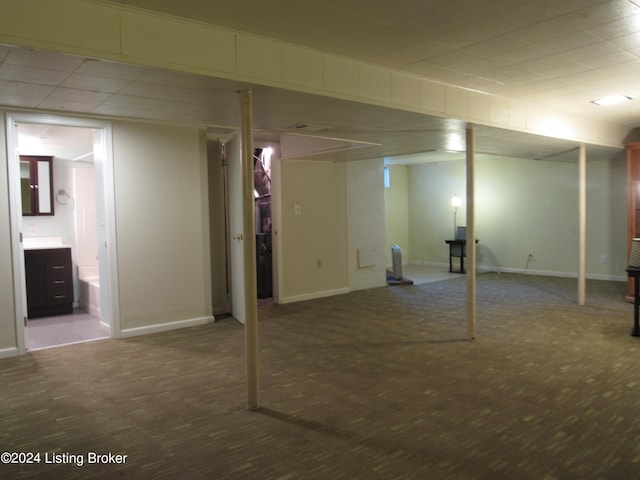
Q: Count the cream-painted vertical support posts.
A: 3